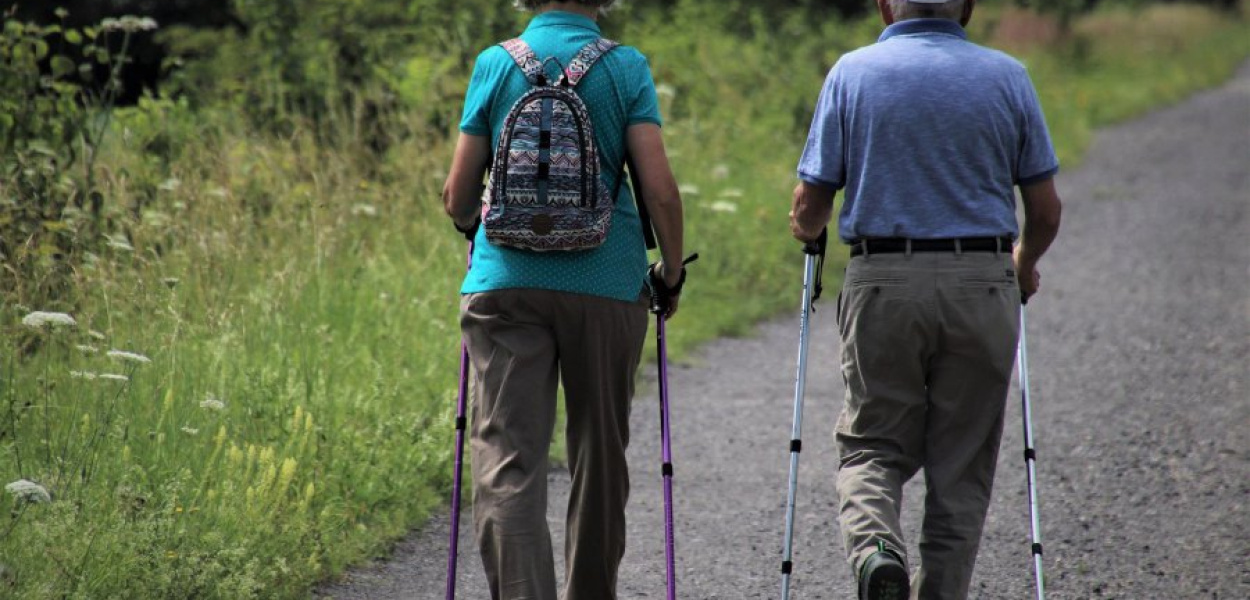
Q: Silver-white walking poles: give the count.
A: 2